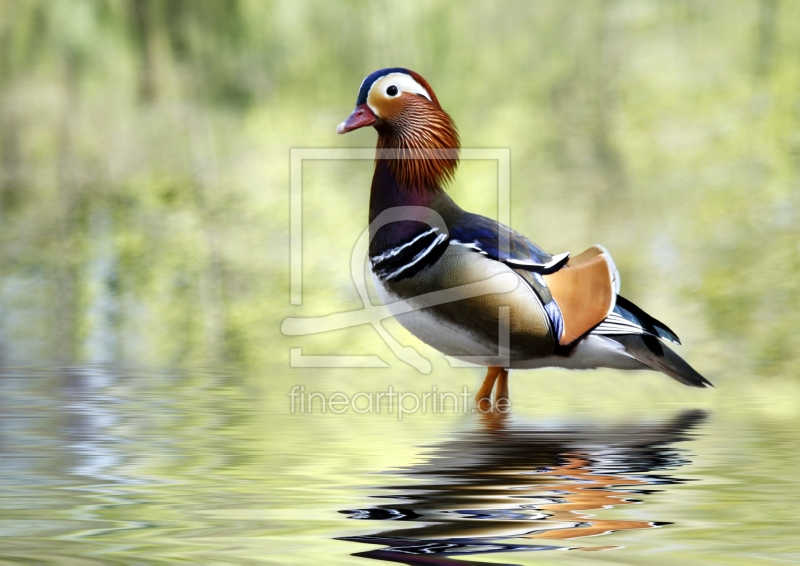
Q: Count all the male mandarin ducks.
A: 1